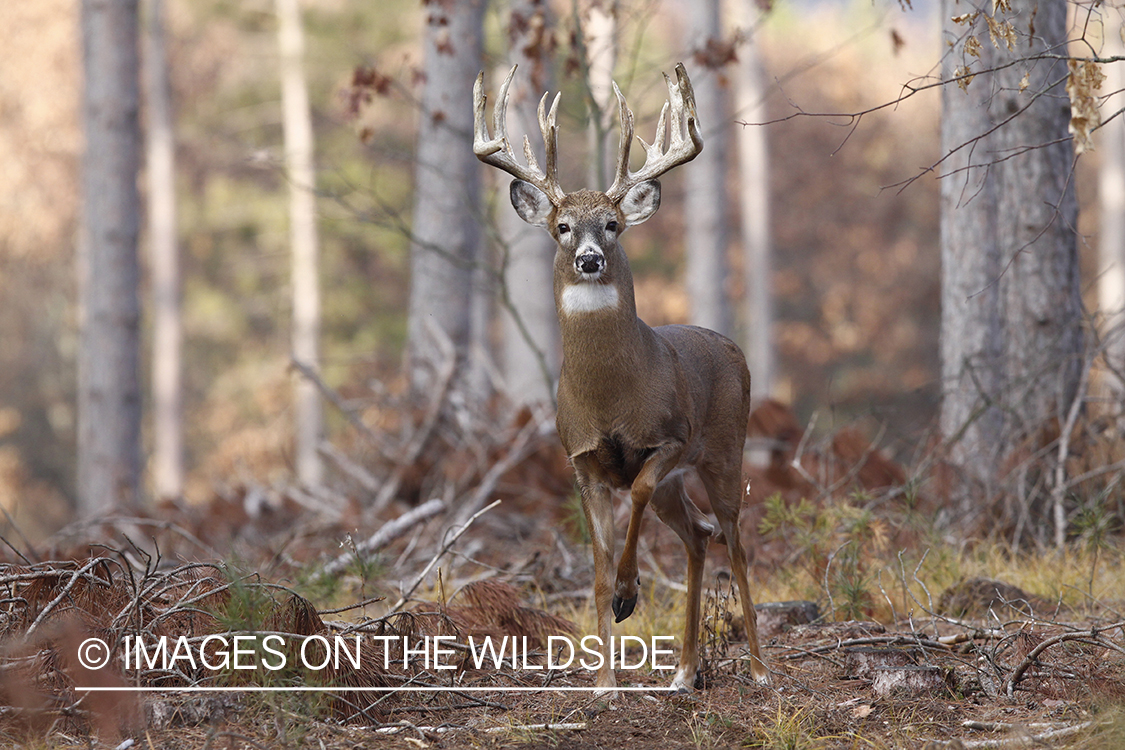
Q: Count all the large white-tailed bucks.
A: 1